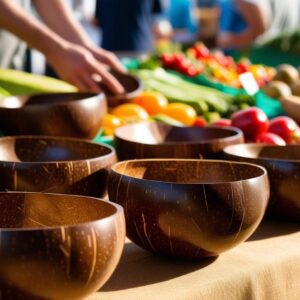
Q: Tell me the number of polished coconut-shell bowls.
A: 7